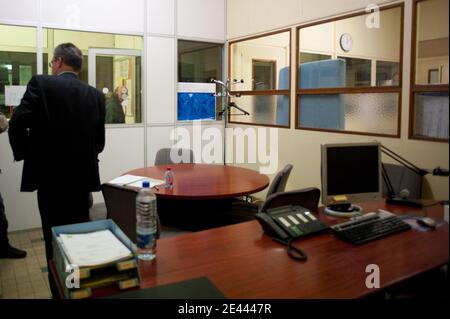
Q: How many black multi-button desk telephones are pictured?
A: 1